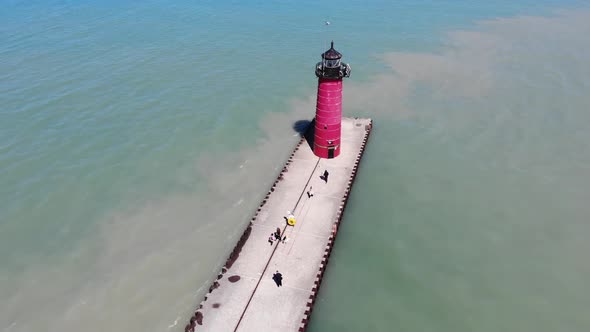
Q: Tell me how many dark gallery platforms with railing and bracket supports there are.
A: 1